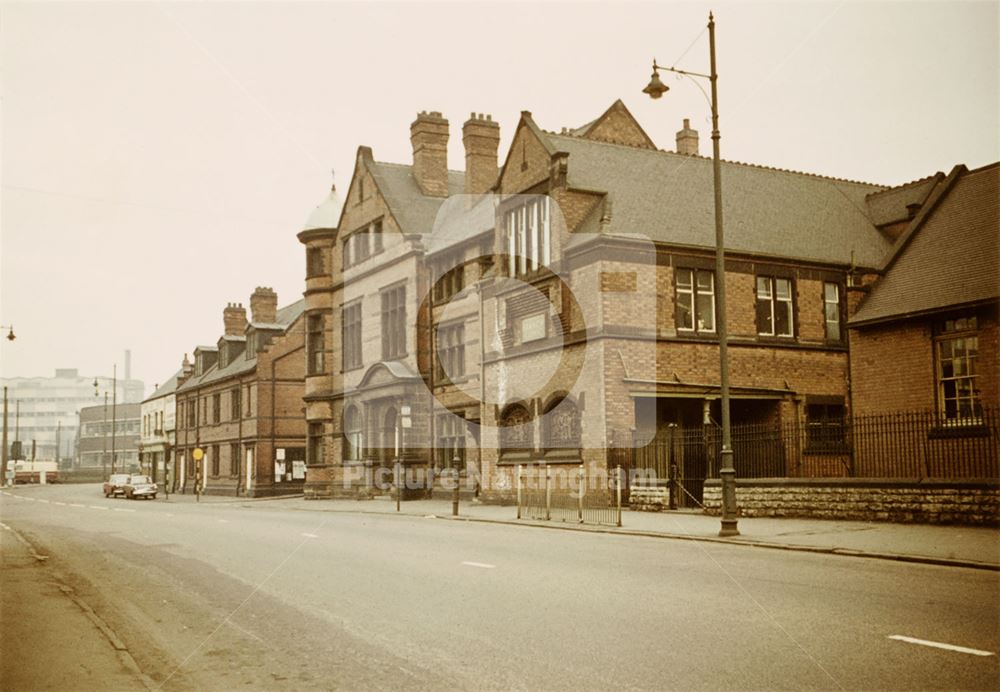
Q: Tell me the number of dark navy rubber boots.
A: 0